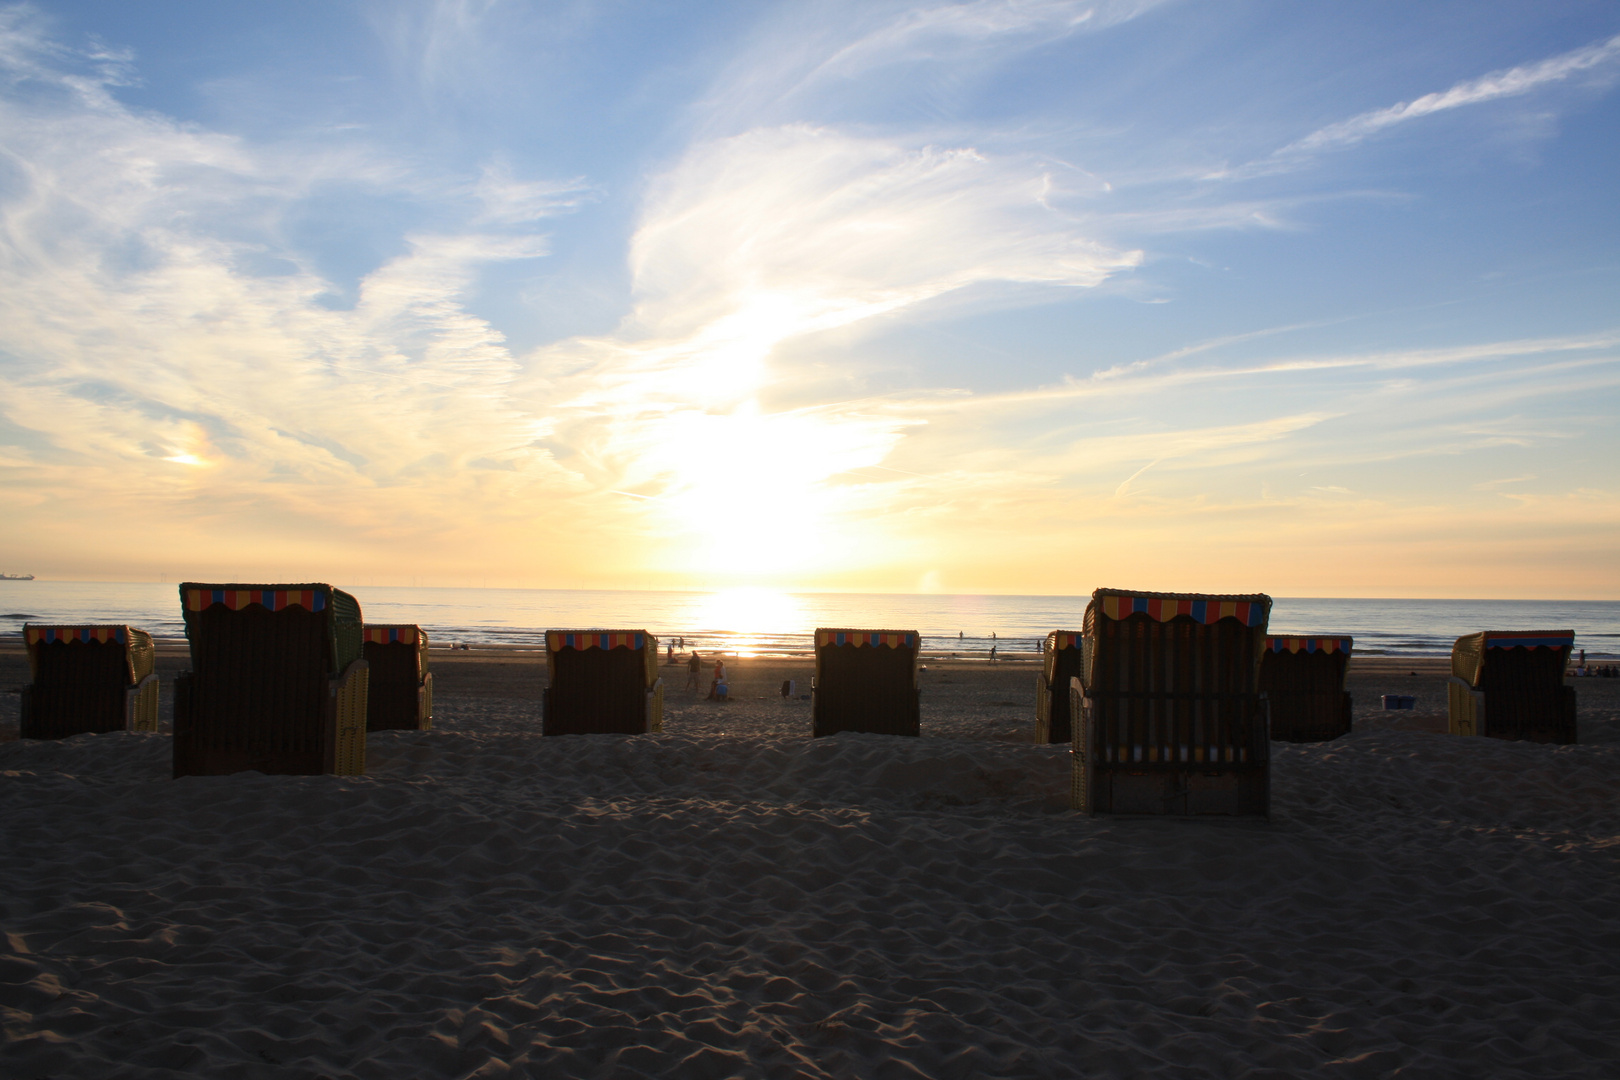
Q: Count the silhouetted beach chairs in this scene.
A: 9